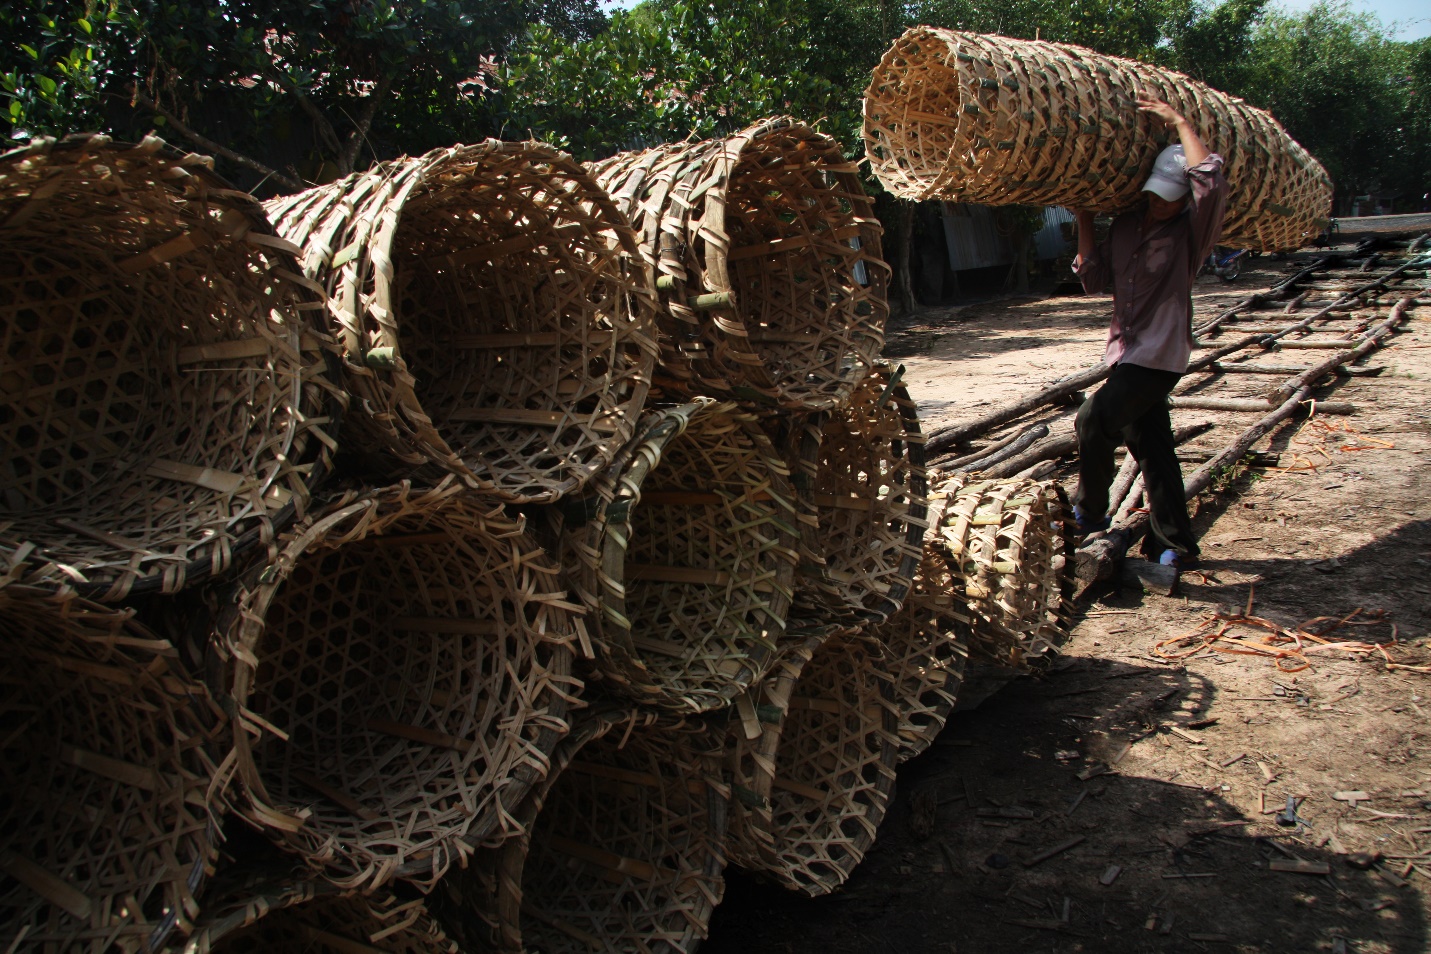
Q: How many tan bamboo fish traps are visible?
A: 13